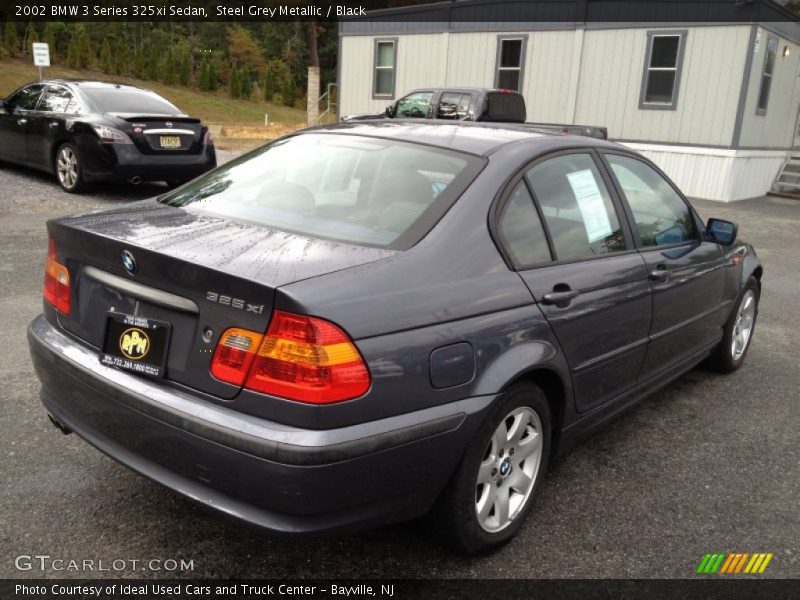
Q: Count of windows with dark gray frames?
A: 4